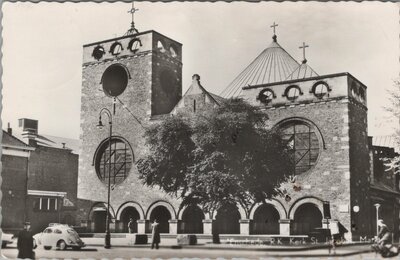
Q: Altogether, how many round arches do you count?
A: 7